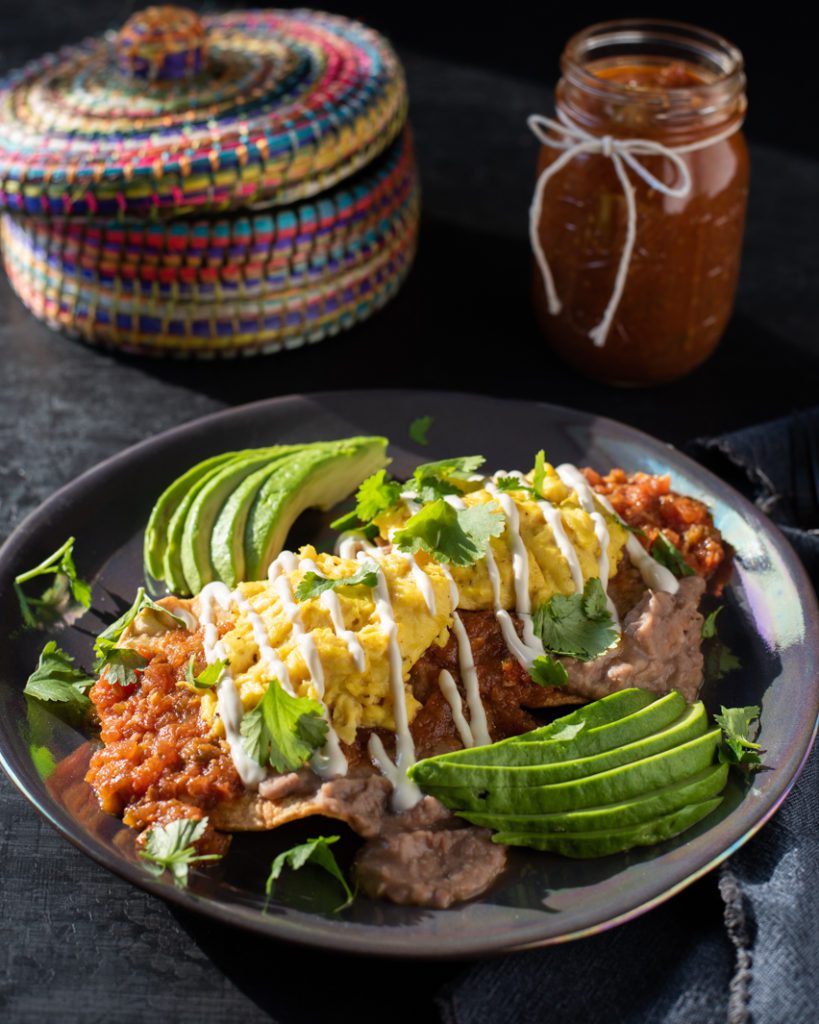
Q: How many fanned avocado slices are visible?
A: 11